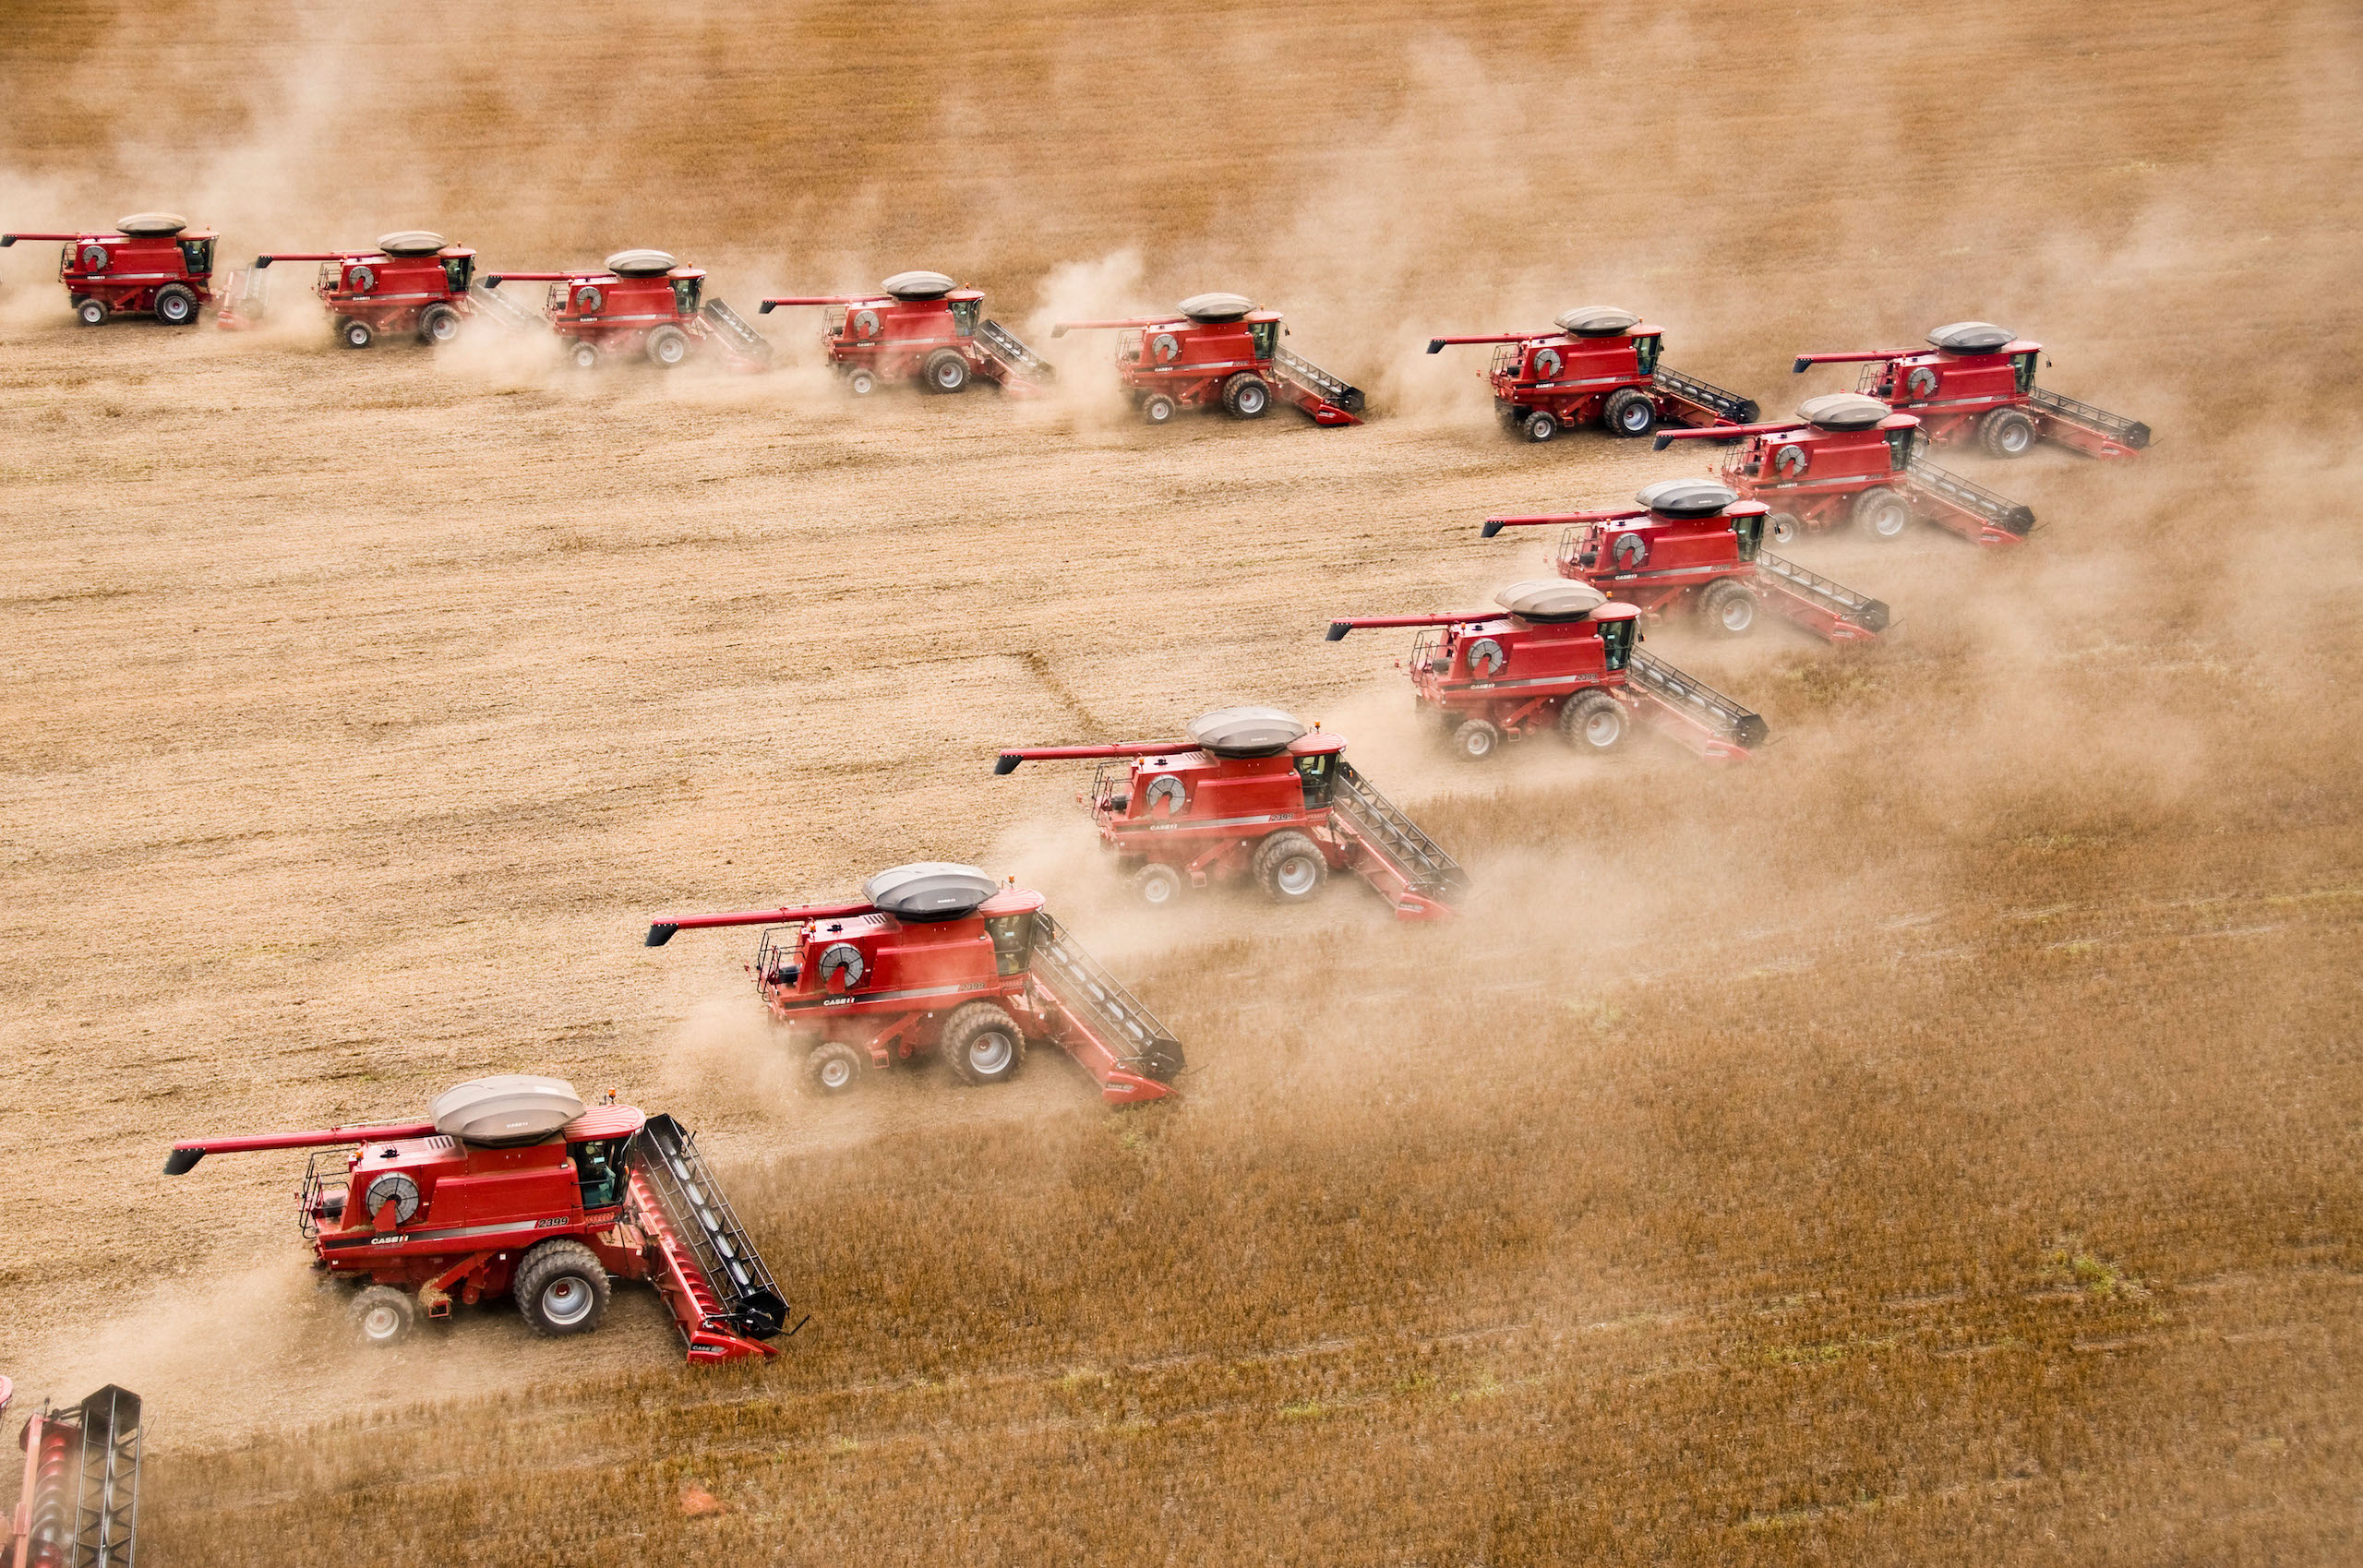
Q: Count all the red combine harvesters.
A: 14